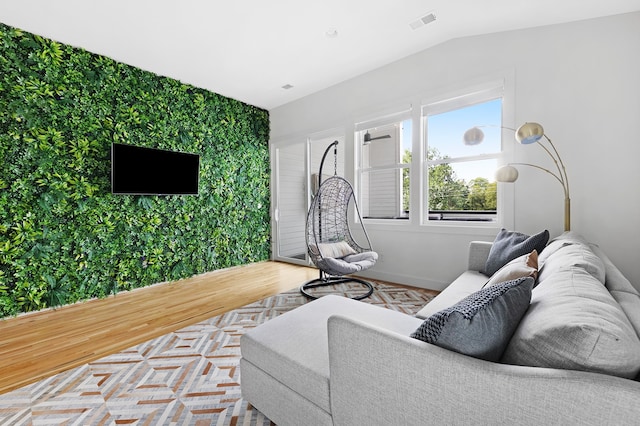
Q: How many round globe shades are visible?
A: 3